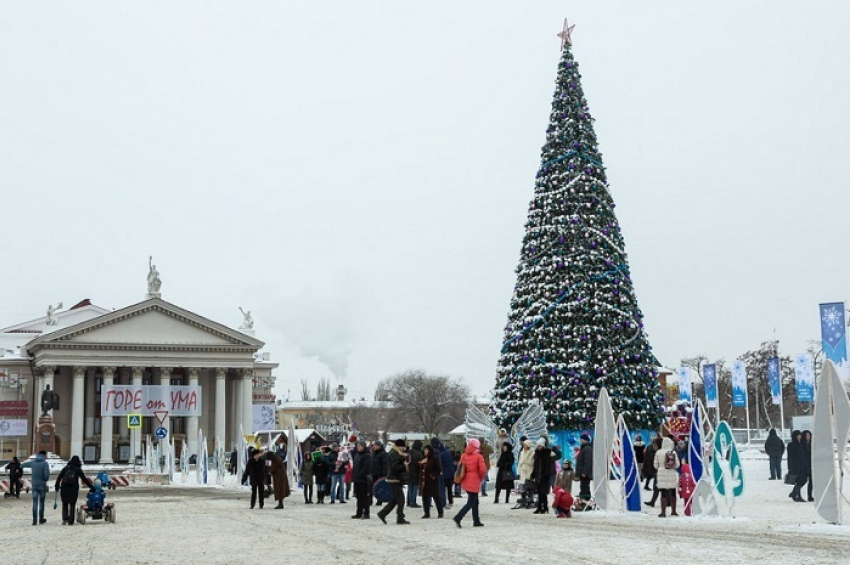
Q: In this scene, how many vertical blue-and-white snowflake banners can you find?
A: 6